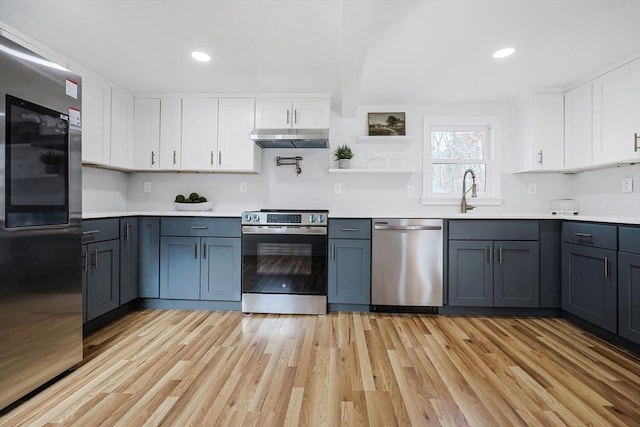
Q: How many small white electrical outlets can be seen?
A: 6